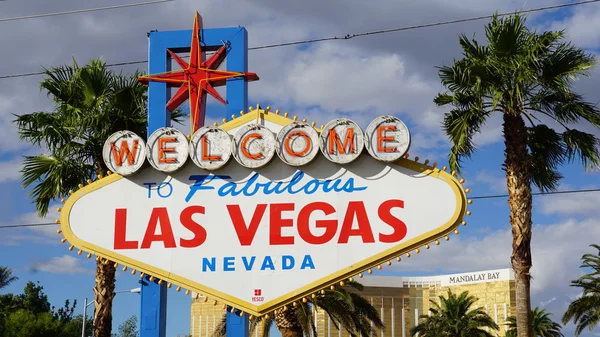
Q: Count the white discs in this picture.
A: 7